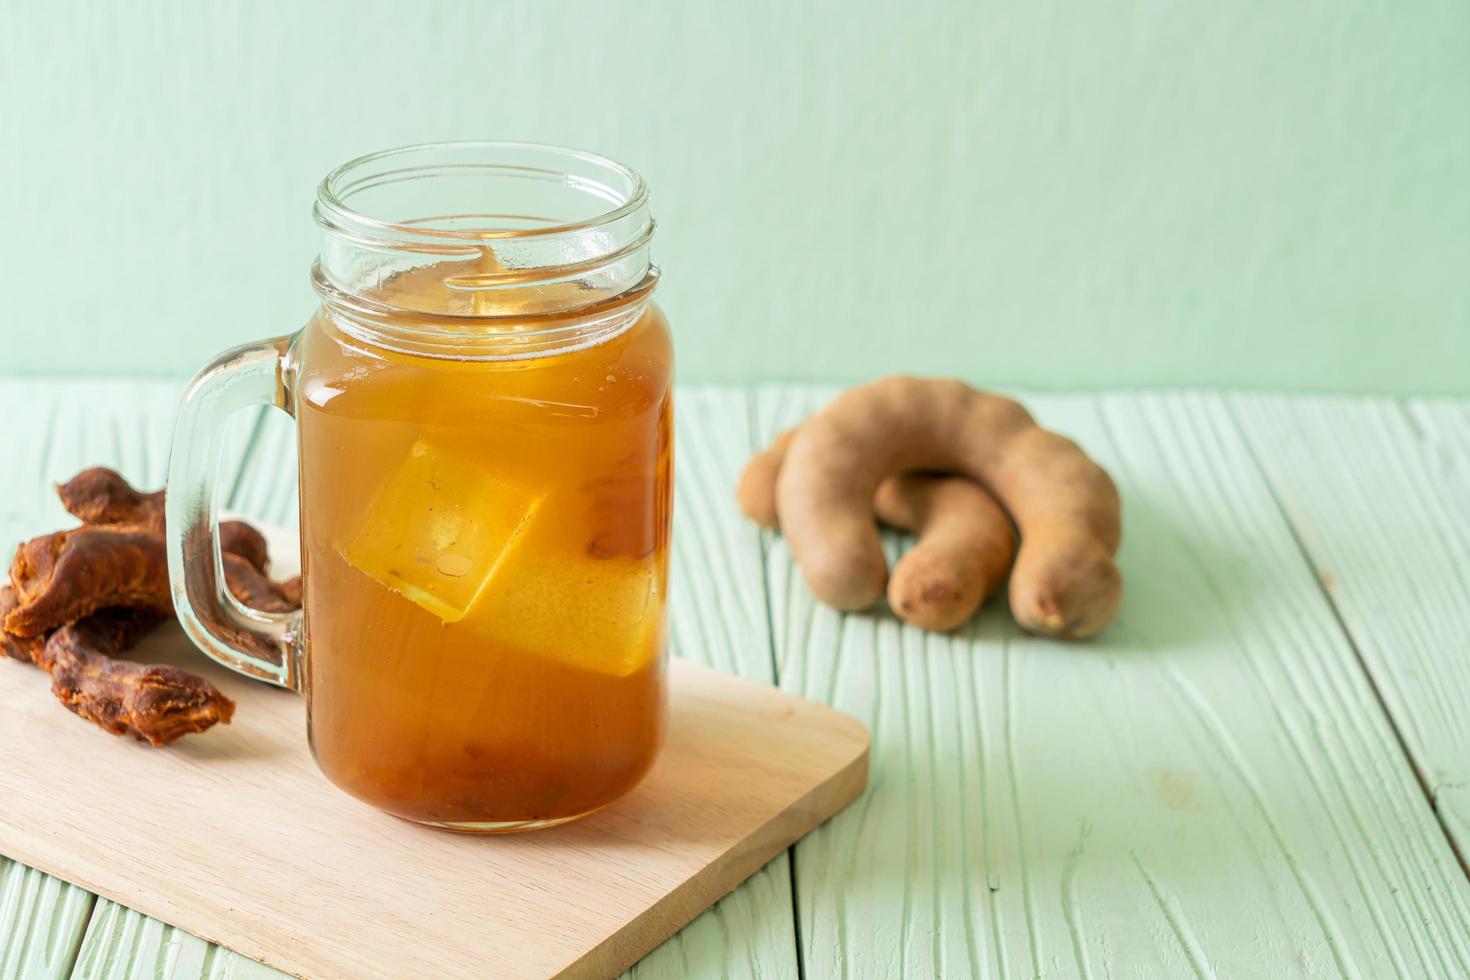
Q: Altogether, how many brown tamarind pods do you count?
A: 2